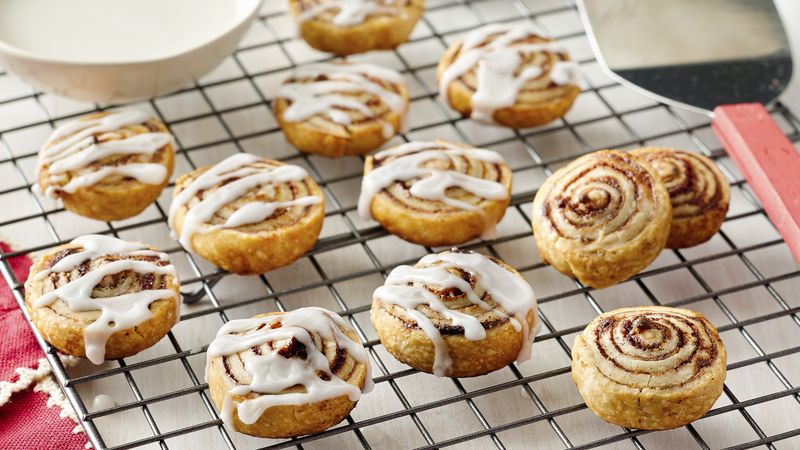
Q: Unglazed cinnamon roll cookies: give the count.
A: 3